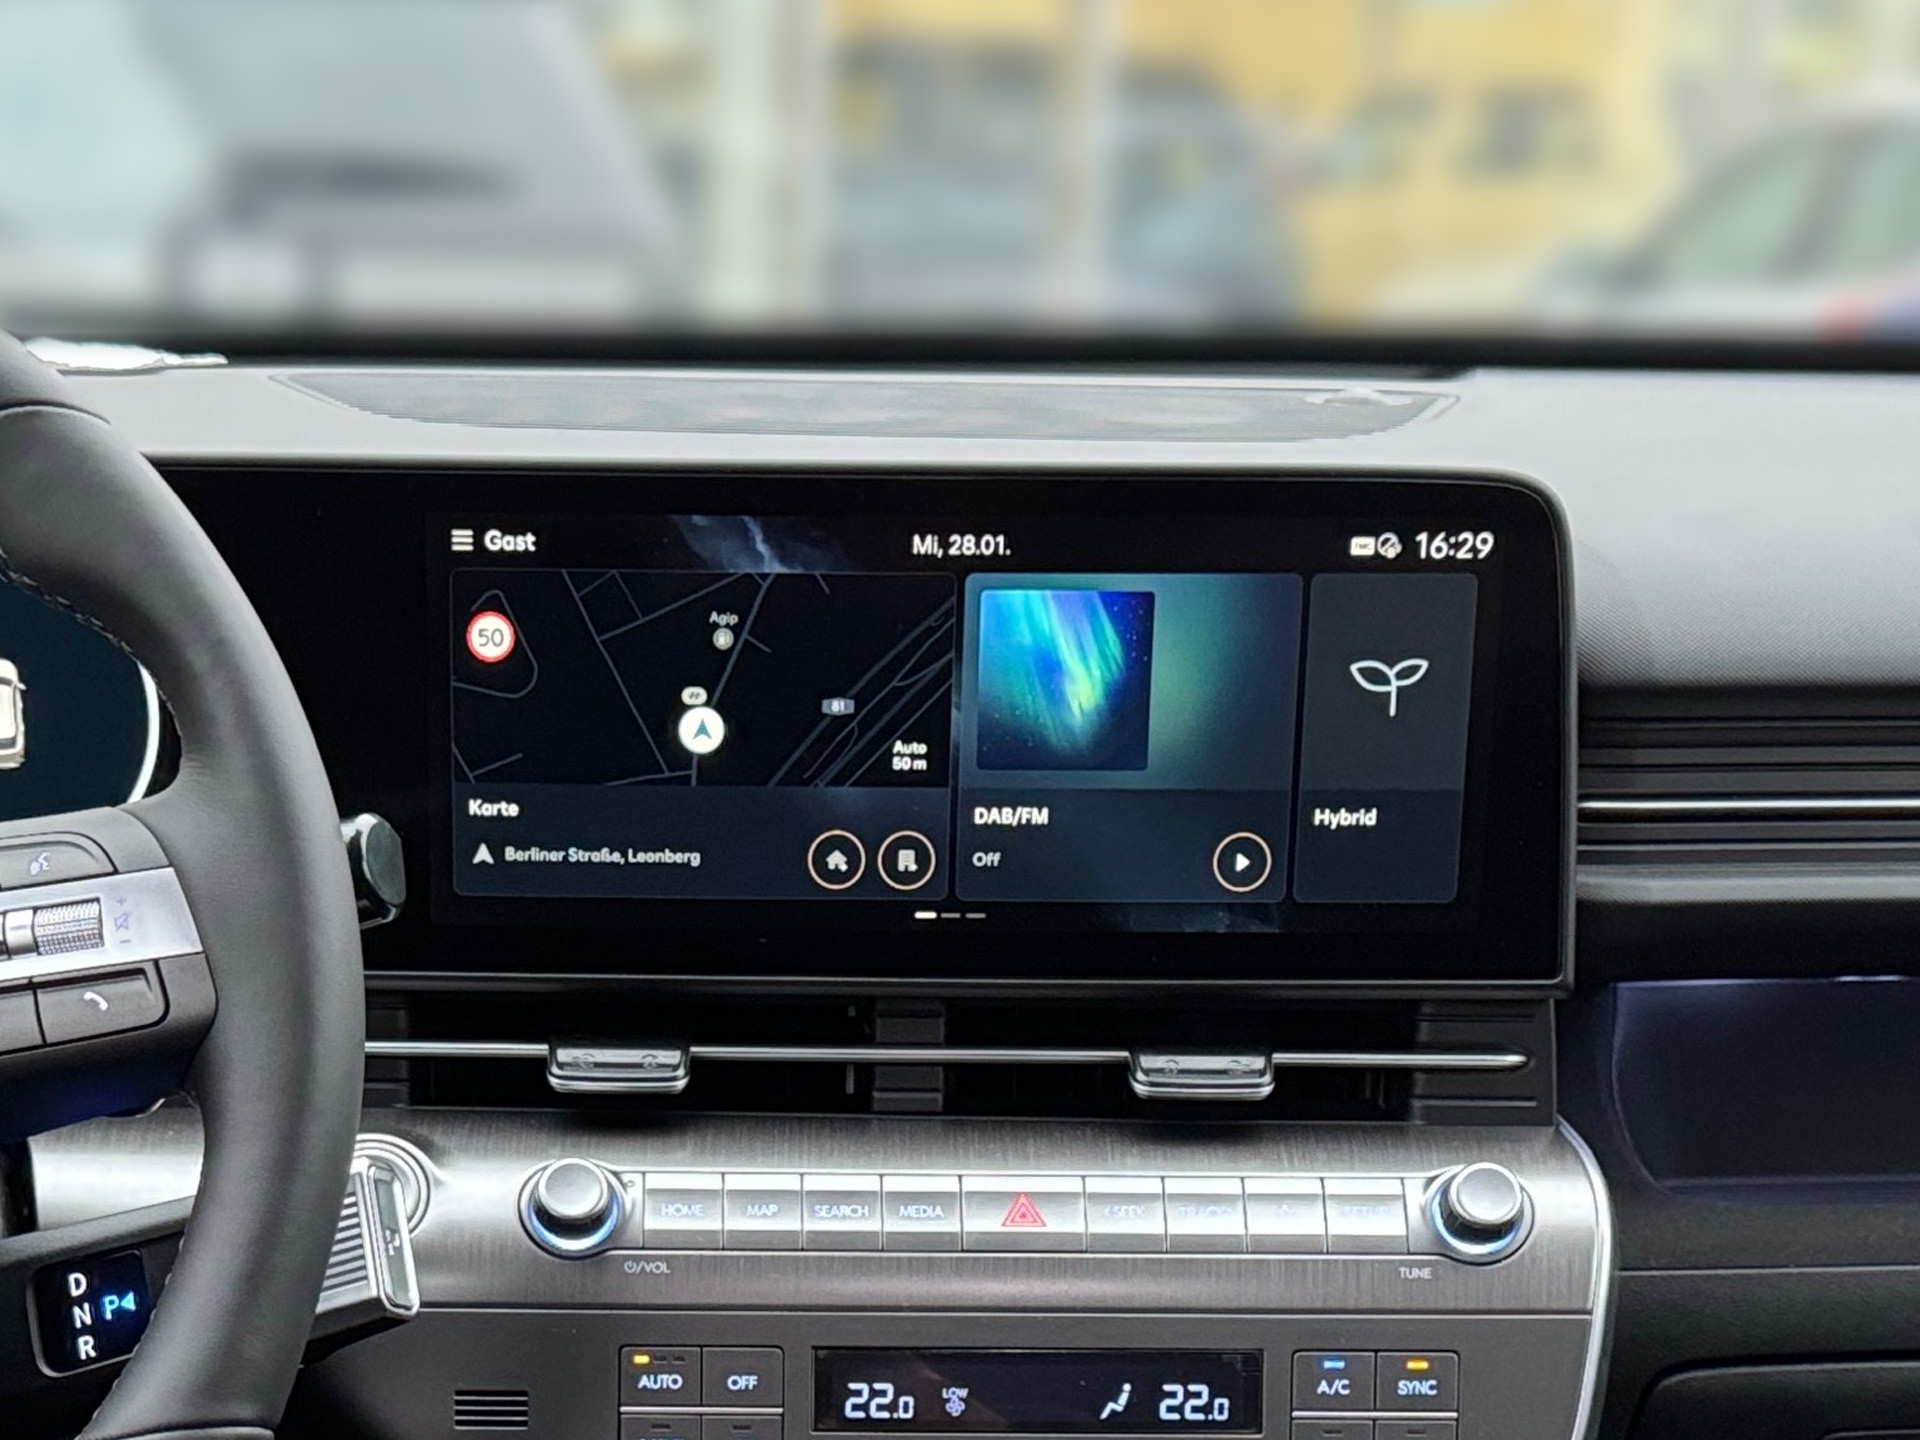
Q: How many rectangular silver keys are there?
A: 9